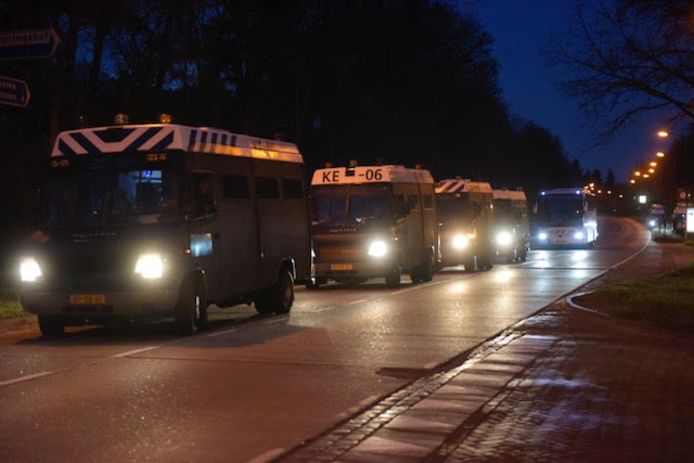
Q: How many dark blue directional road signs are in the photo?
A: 2